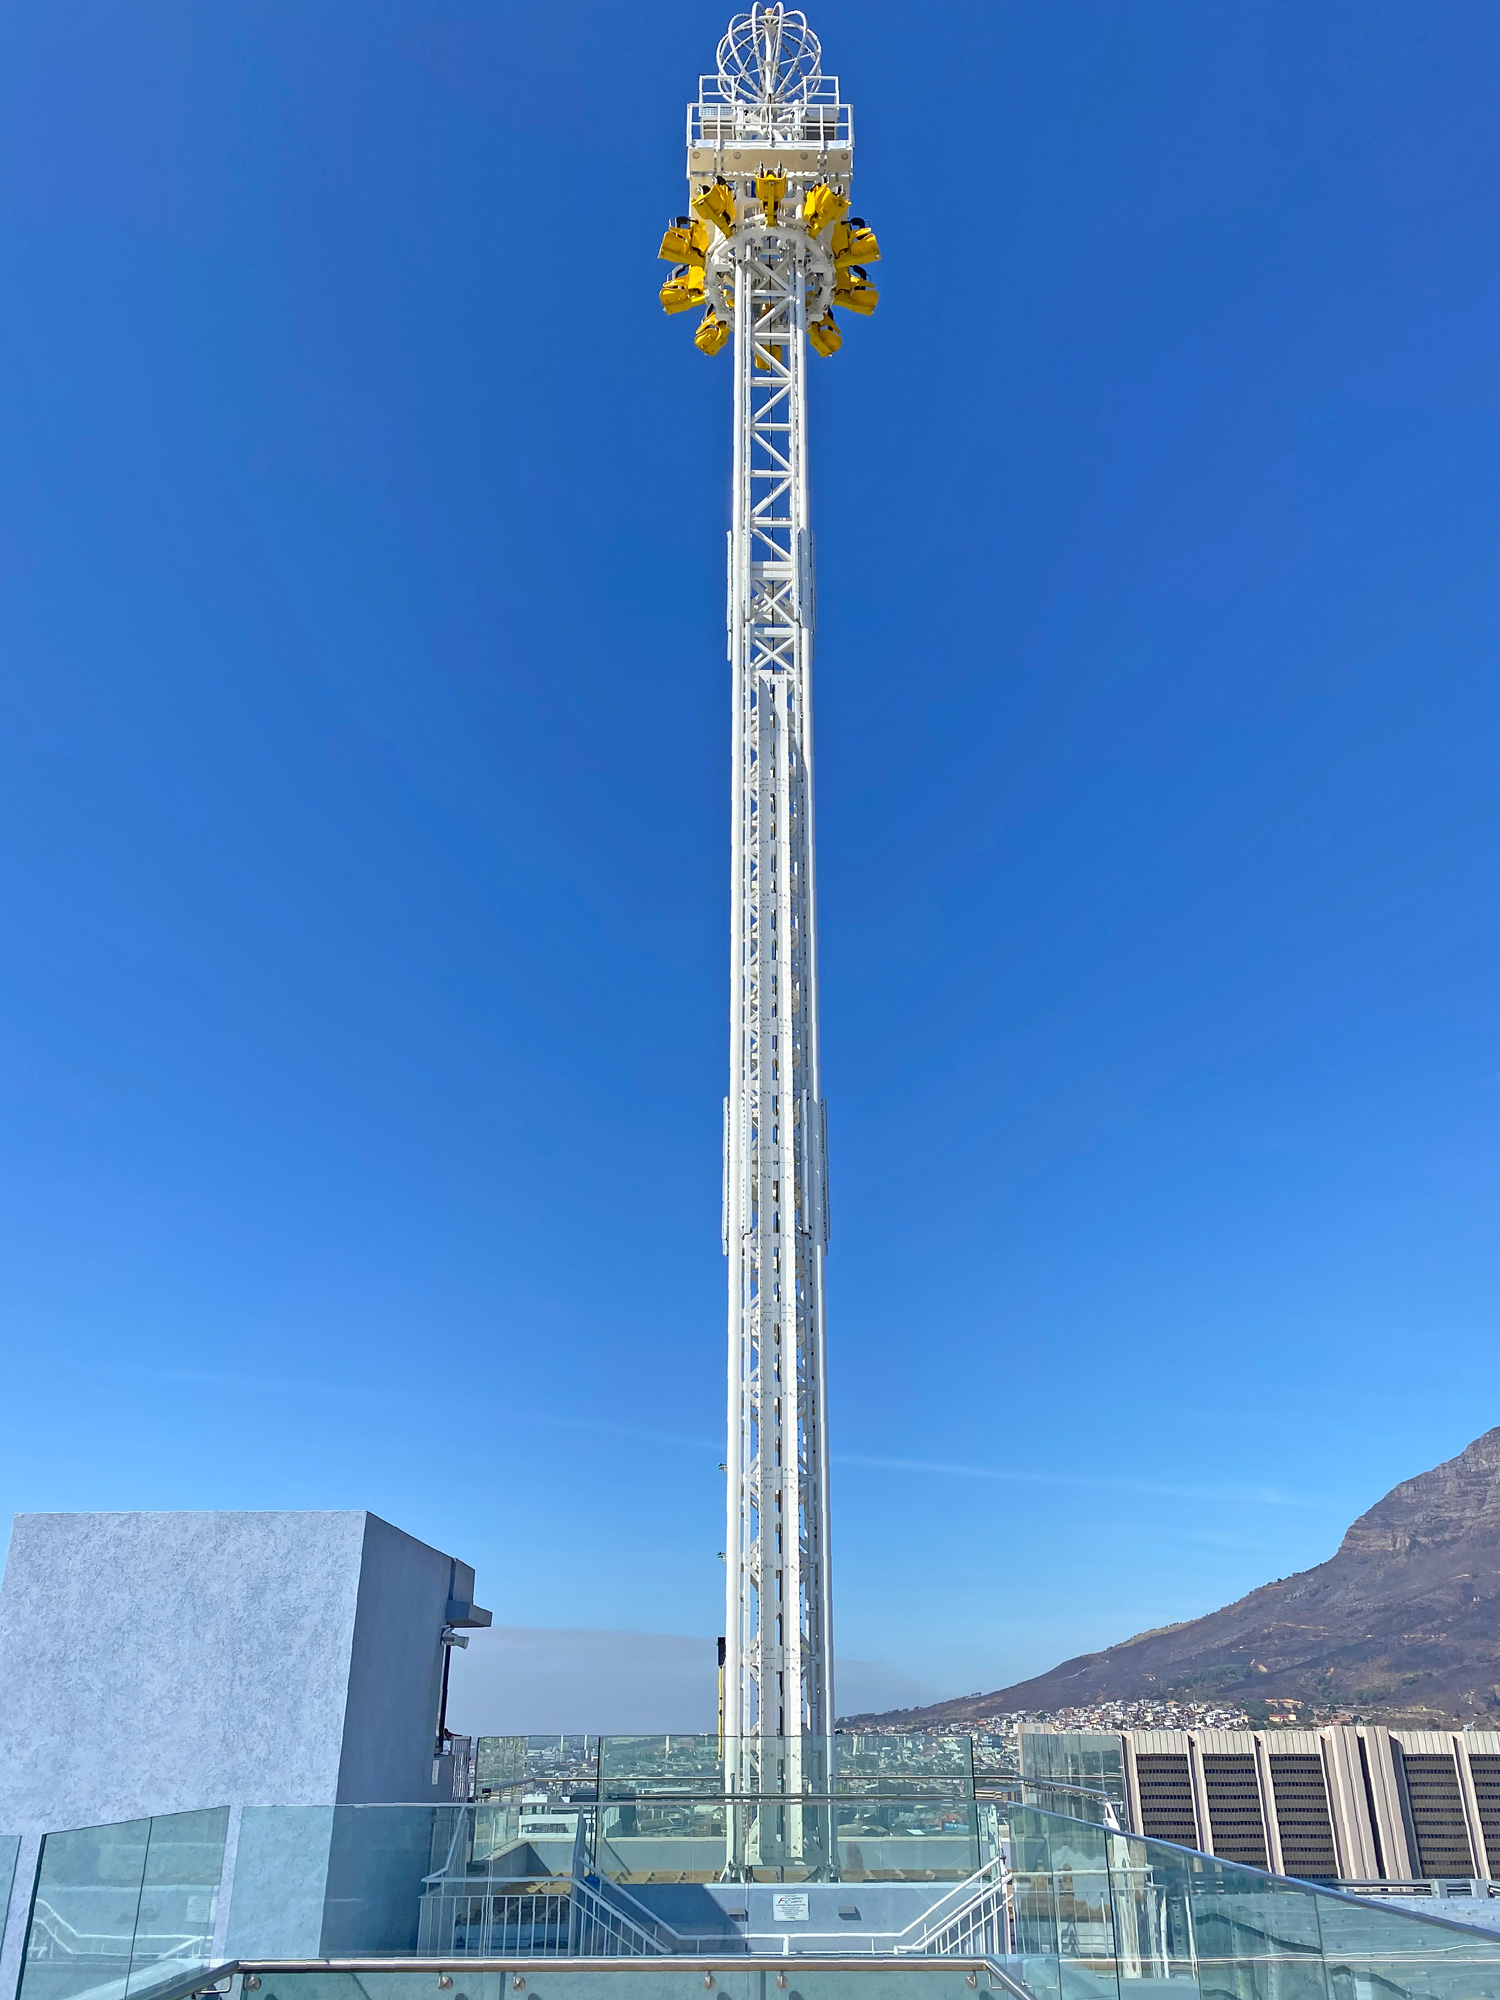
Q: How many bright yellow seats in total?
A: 10